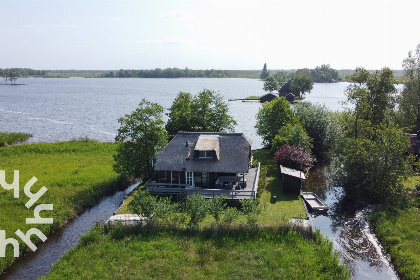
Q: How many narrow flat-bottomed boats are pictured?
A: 1